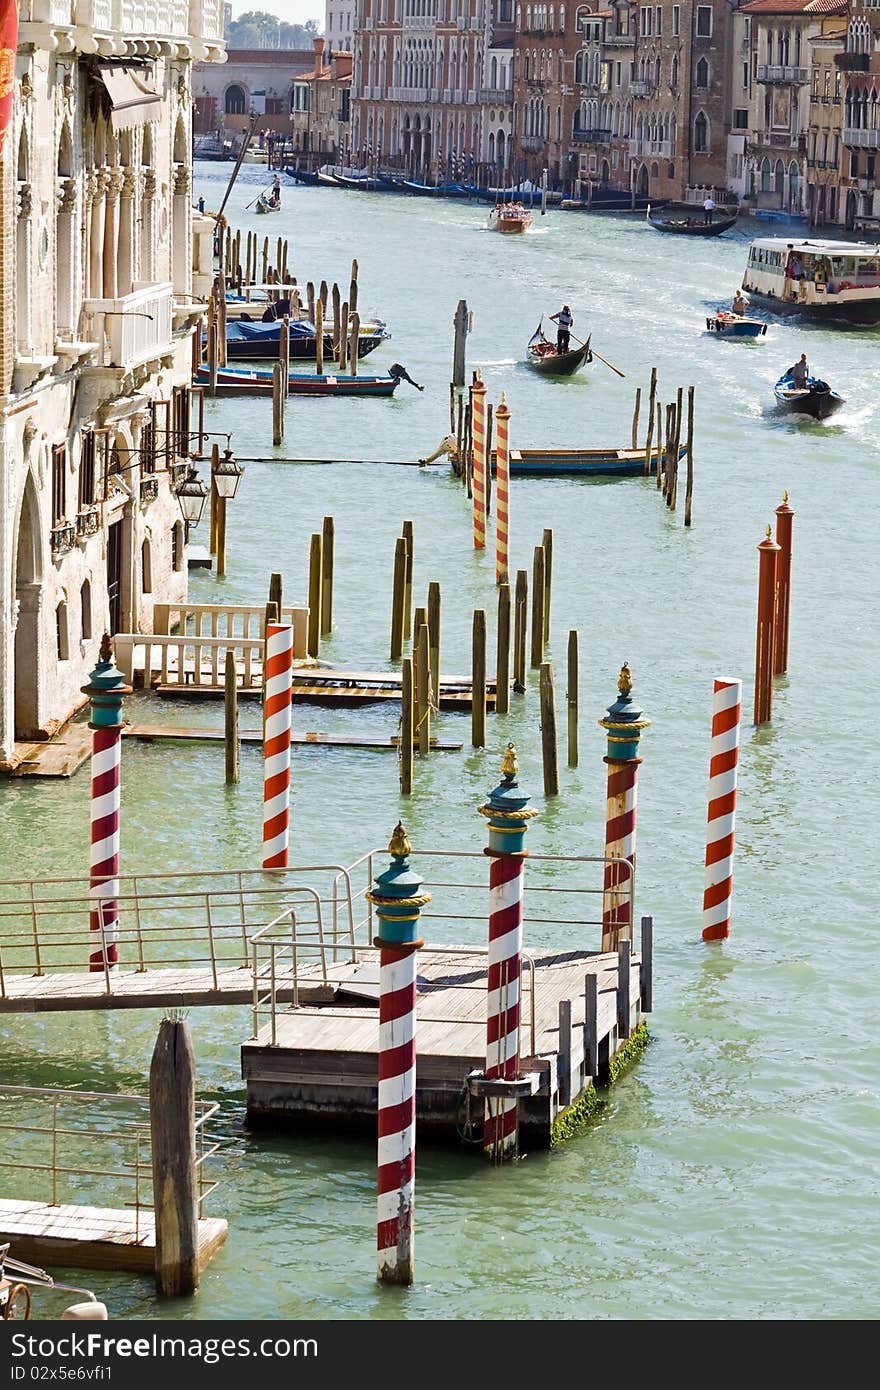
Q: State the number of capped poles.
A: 8